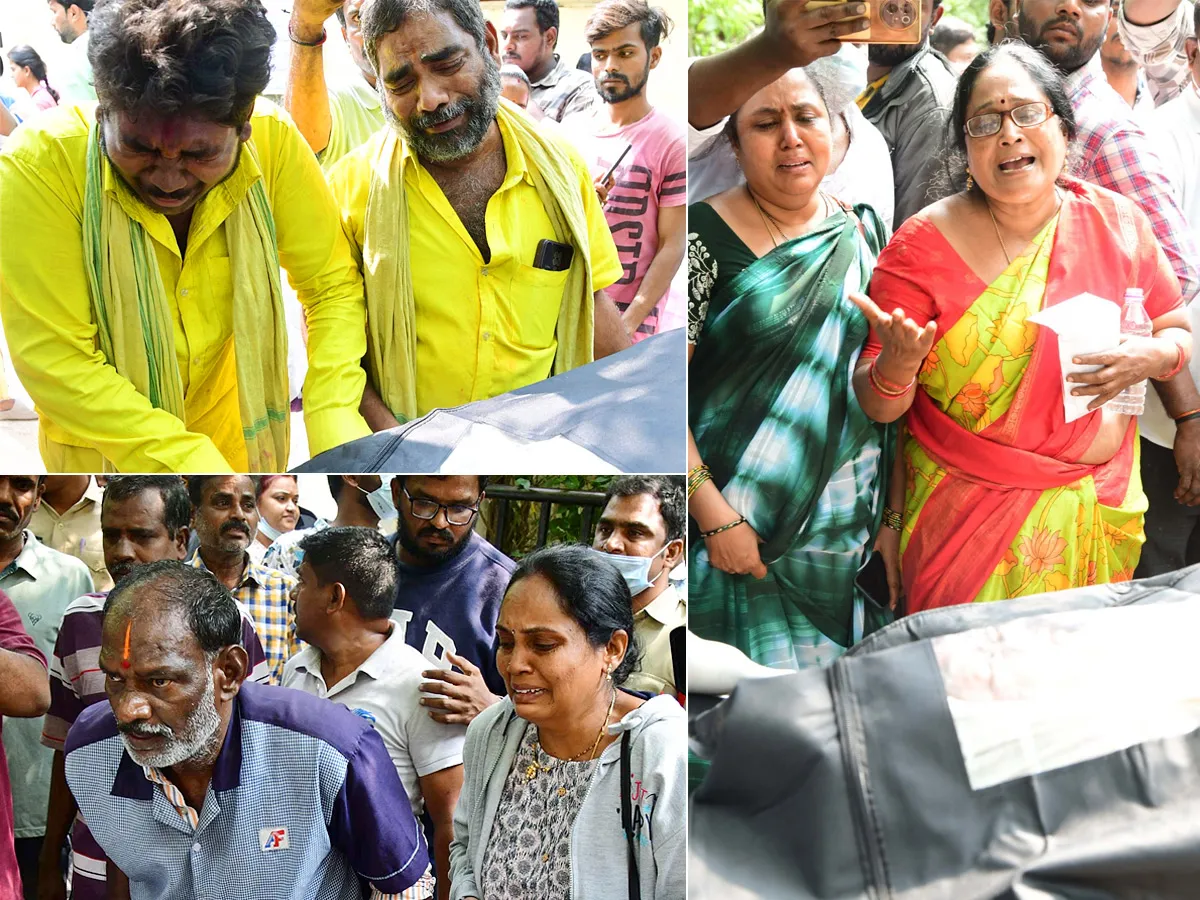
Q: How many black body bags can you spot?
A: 2